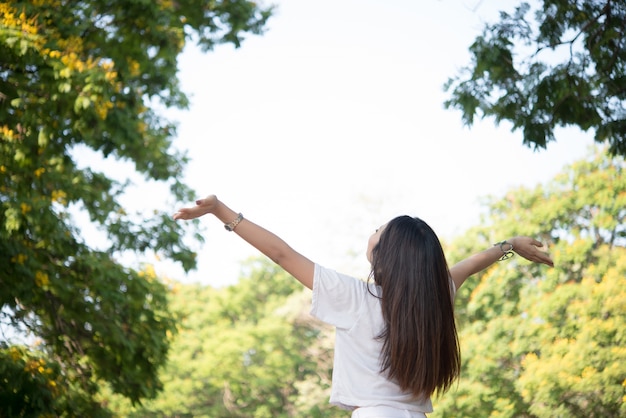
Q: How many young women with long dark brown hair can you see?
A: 1